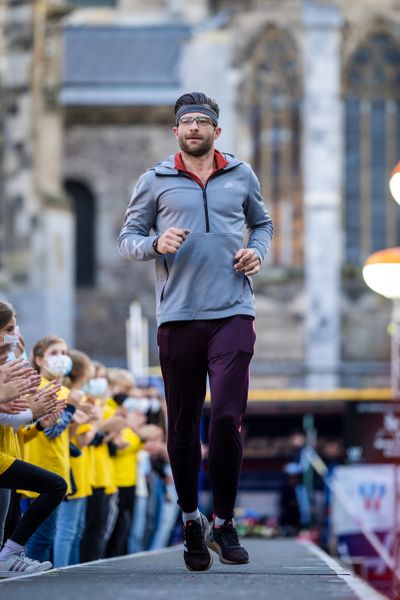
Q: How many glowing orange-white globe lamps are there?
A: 2